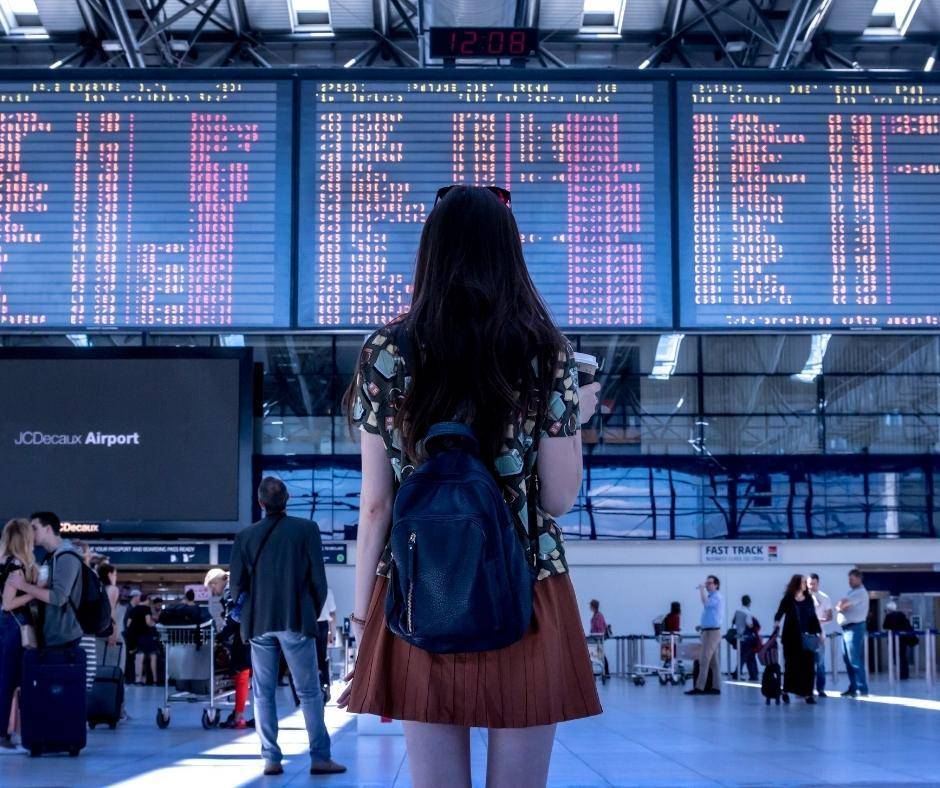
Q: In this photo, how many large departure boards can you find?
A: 3